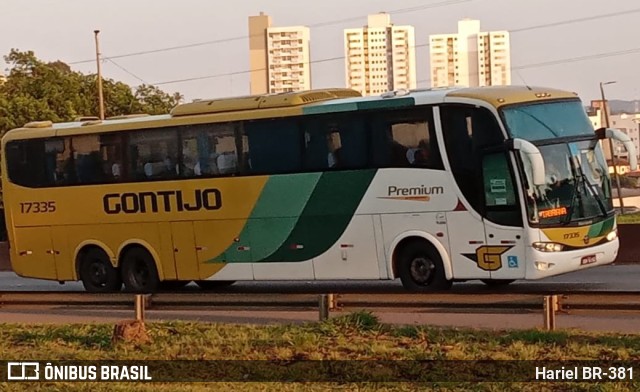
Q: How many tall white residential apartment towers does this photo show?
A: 3